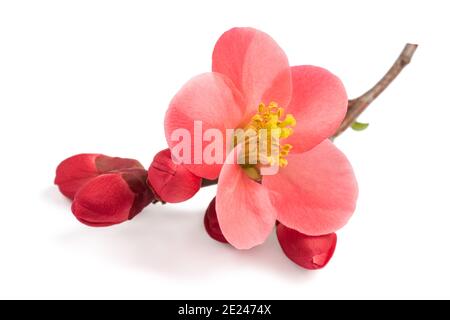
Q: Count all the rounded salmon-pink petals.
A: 5